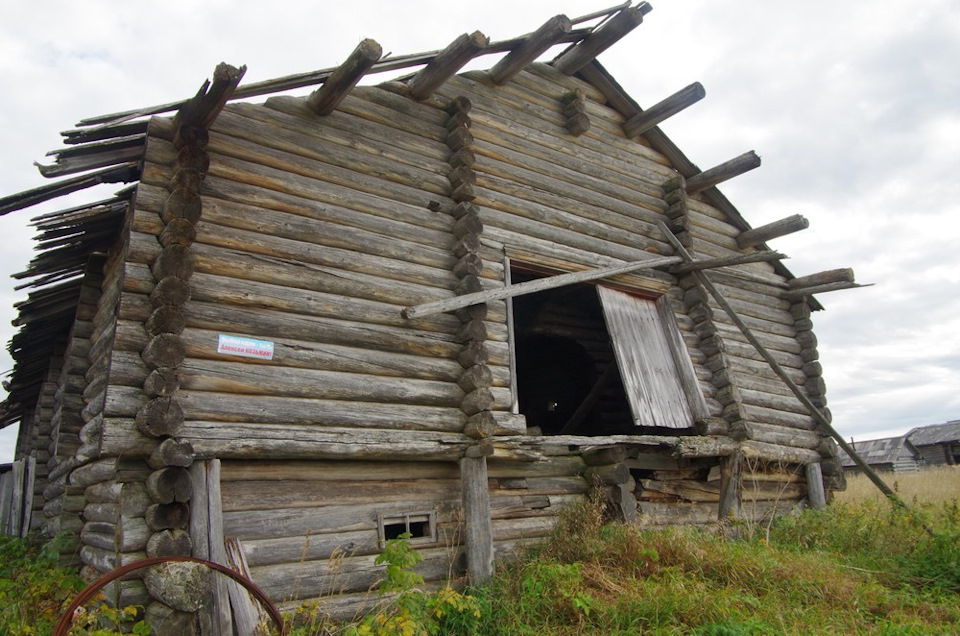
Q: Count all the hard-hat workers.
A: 0